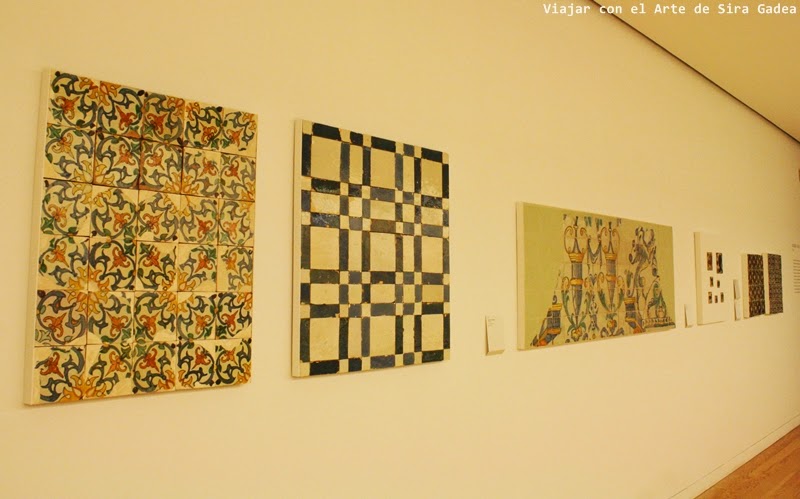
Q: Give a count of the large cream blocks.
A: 9